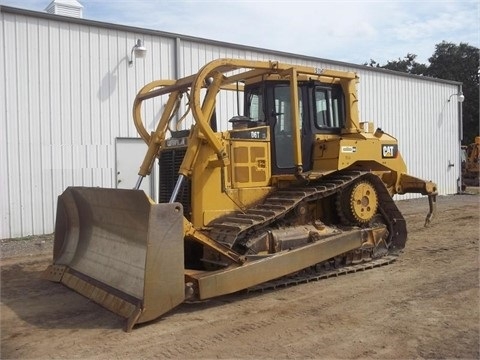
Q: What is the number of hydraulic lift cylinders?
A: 2